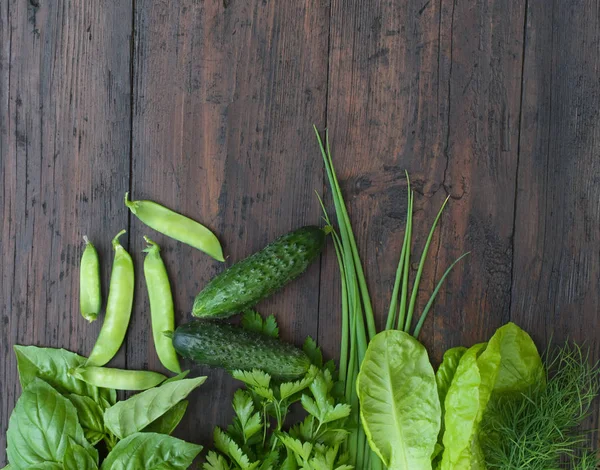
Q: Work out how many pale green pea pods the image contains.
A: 5